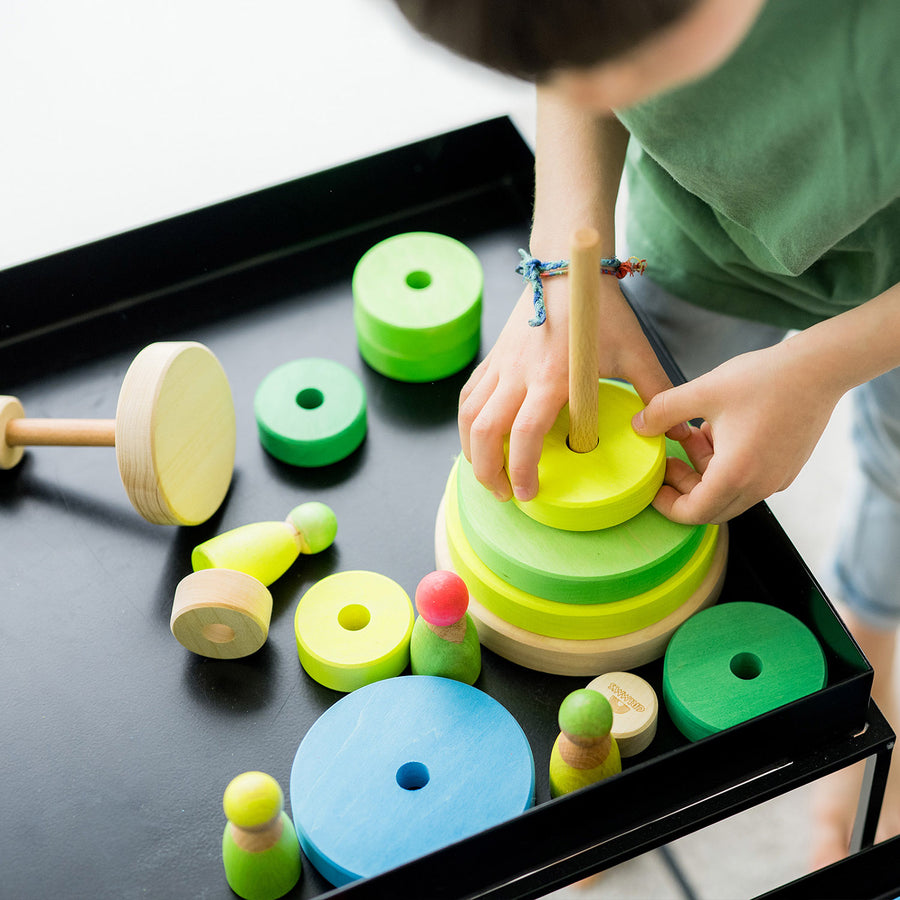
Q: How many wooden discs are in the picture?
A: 14